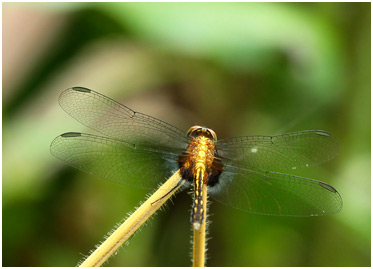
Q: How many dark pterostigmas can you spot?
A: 4